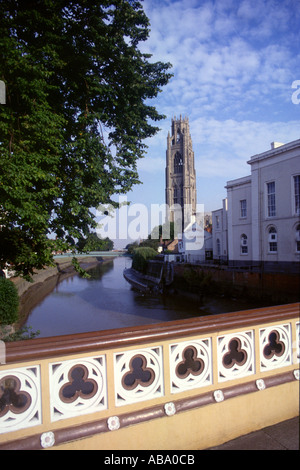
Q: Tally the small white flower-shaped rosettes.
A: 6